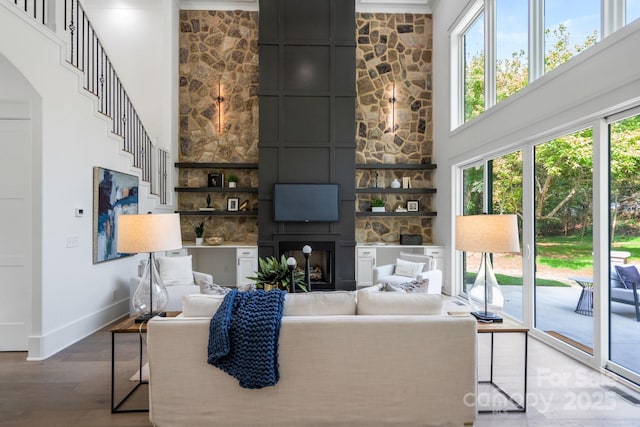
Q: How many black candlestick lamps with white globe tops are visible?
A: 2